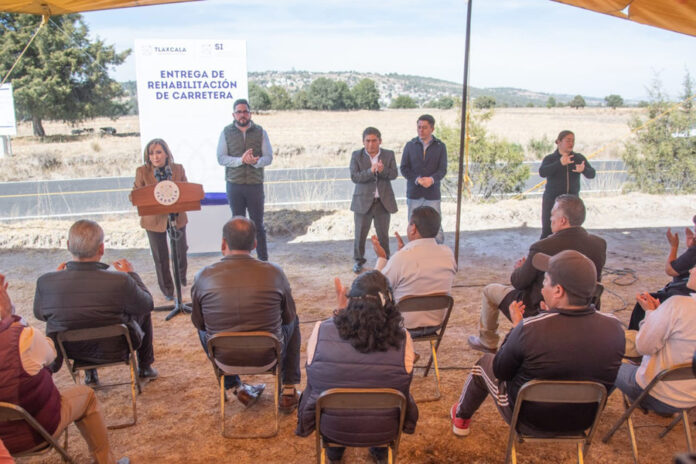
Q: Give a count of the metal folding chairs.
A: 8